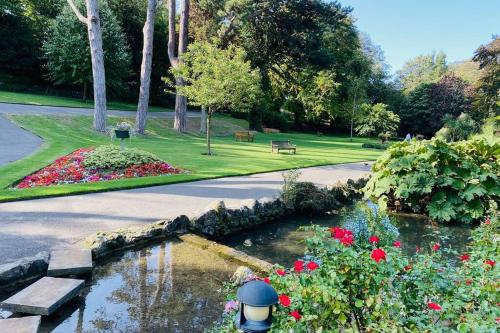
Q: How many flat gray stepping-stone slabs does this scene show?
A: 3